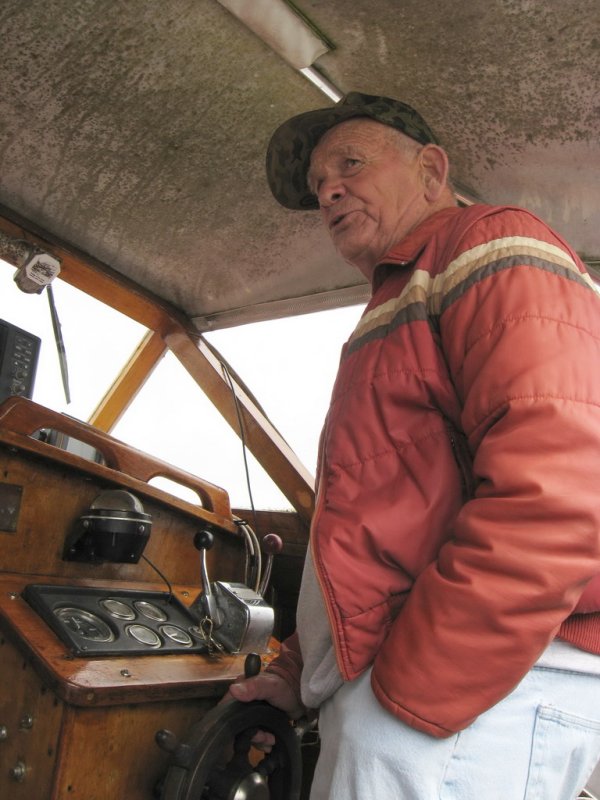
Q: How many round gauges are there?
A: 5